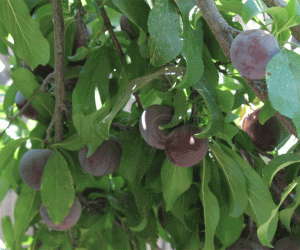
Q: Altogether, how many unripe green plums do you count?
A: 0